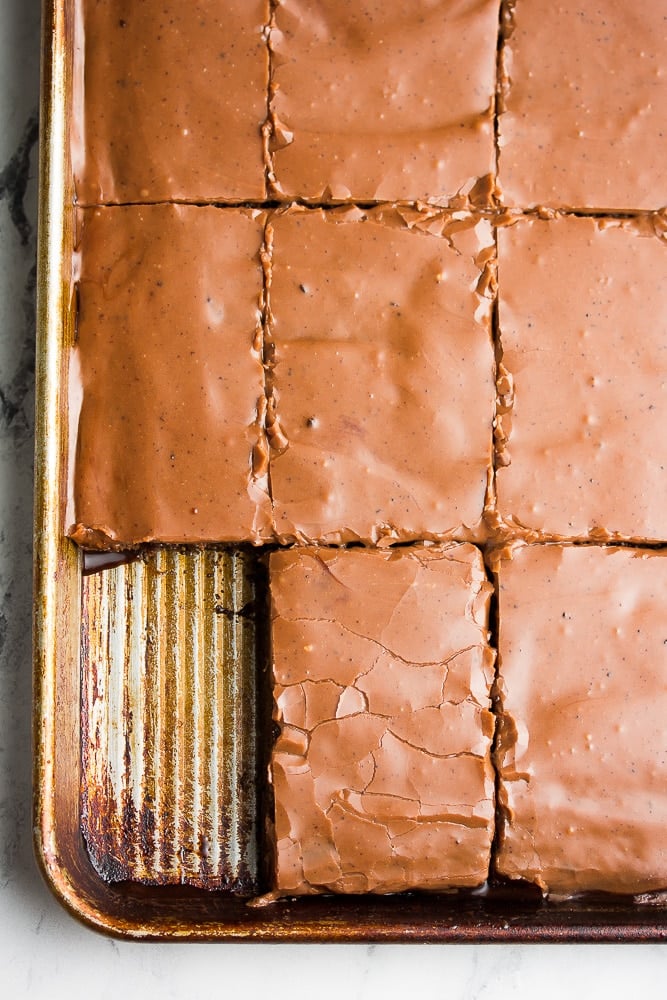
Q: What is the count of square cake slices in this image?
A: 8